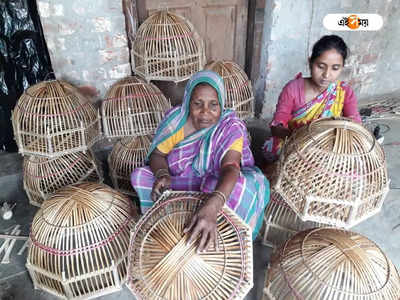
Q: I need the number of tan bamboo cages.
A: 11